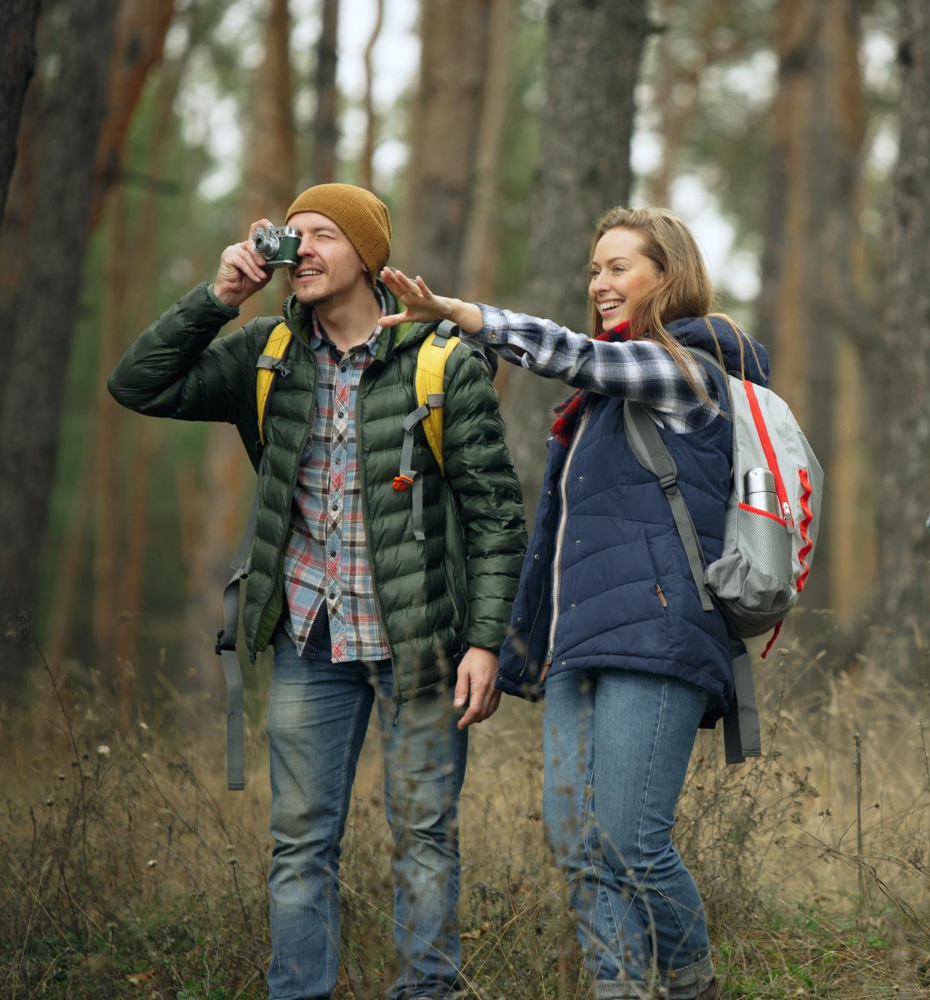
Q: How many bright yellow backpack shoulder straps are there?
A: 2